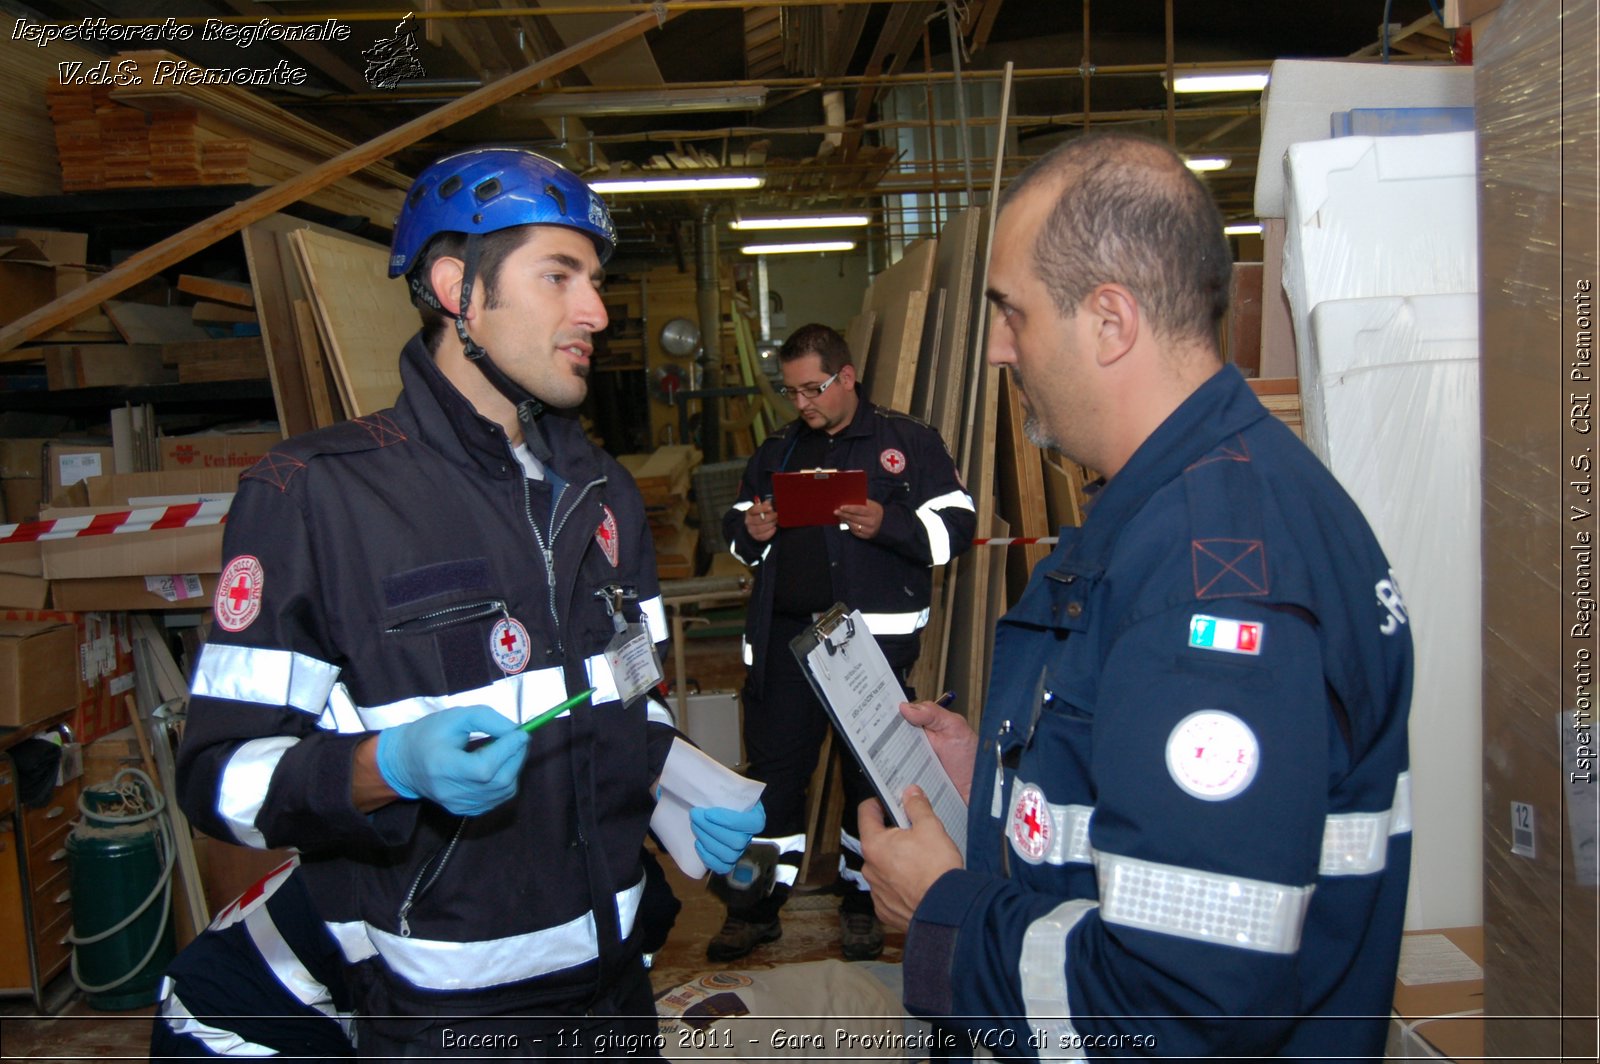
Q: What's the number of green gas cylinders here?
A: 1